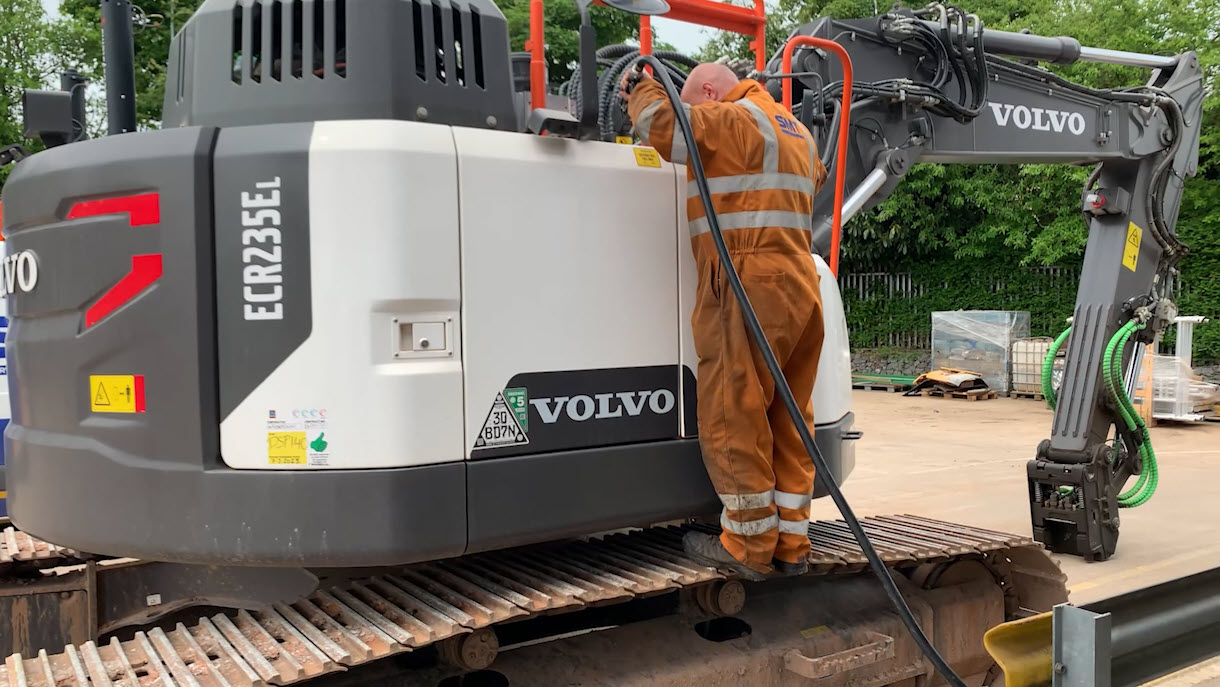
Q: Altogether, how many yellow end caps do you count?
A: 1